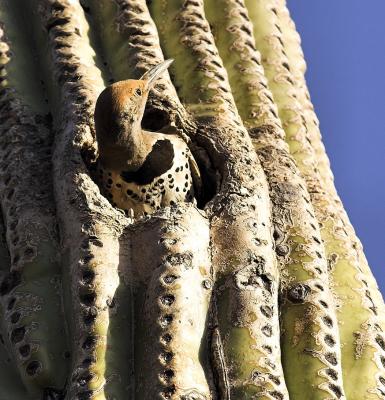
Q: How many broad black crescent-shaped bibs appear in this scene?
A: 1